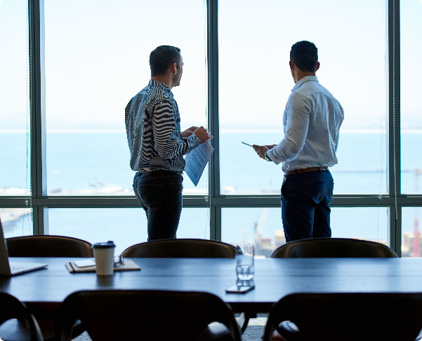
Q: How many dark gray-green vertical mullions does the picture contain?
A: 3